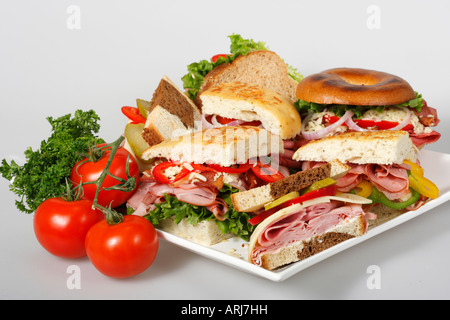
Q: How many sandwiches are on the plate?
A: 7